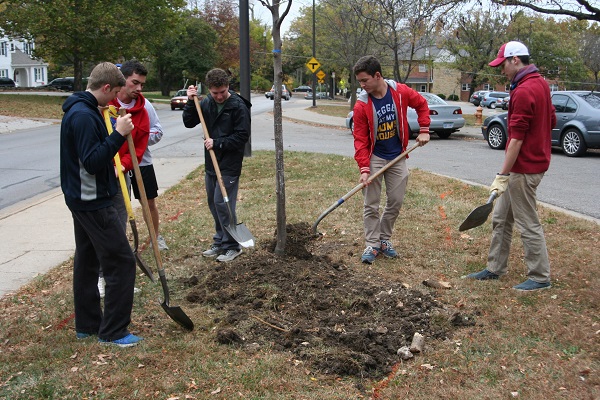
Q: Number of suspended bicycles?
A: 0